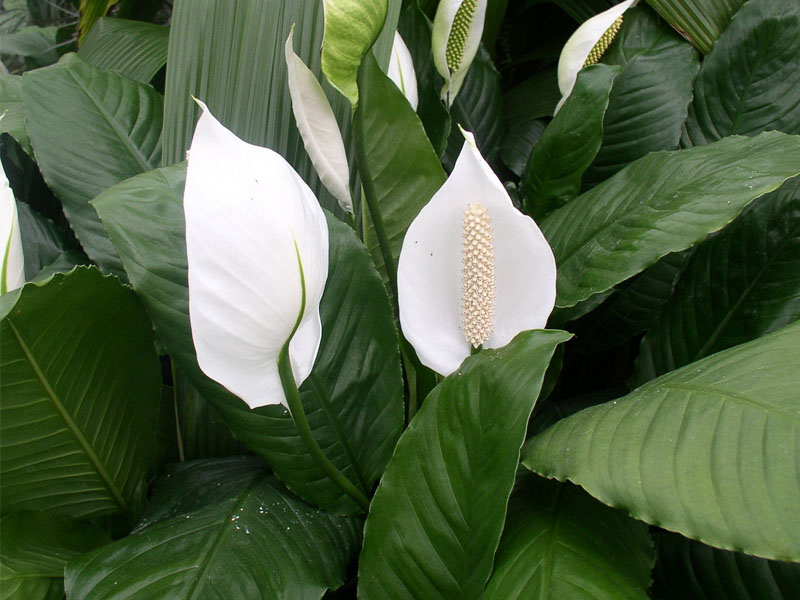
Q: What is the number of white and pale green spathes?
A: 8